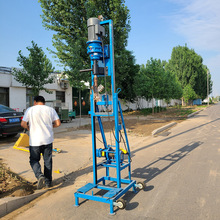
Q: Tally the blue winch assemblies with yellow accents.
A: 1